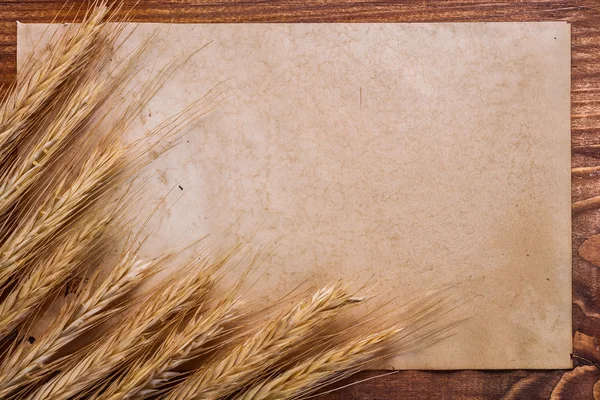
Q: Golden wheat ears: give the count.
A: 9